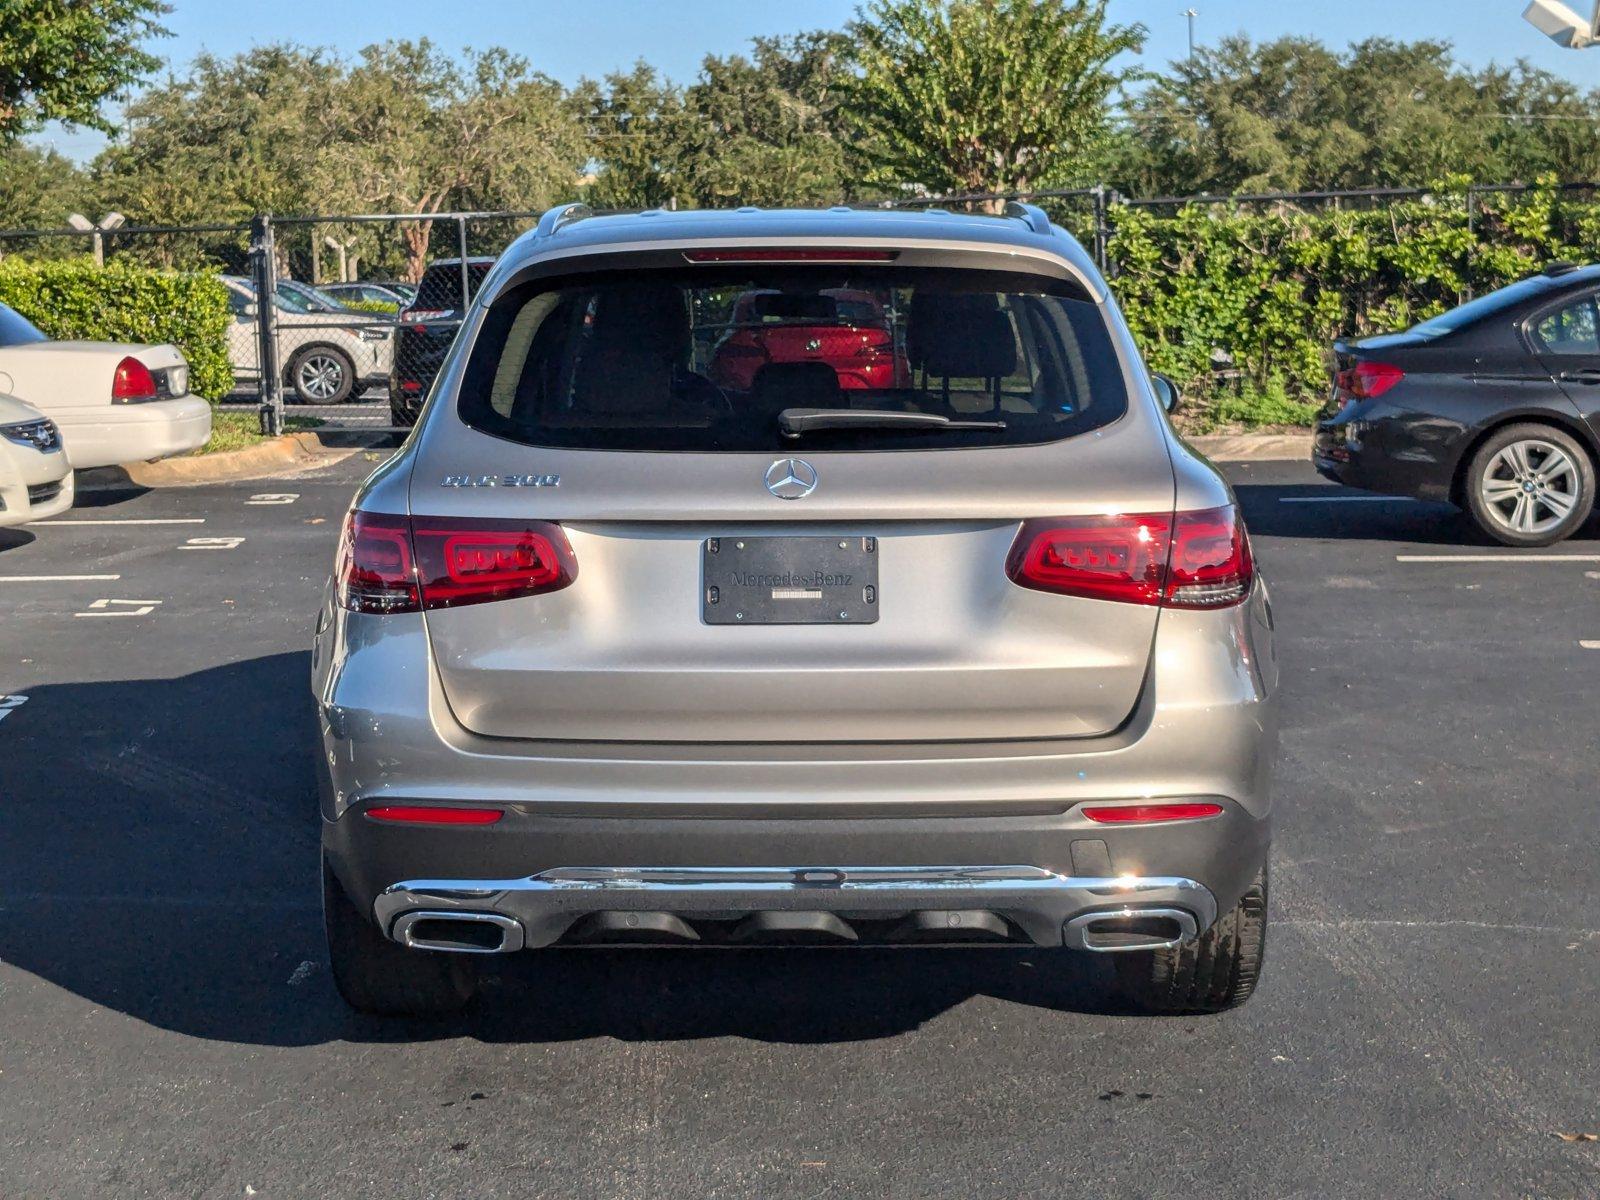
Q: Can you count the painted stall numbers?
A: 4